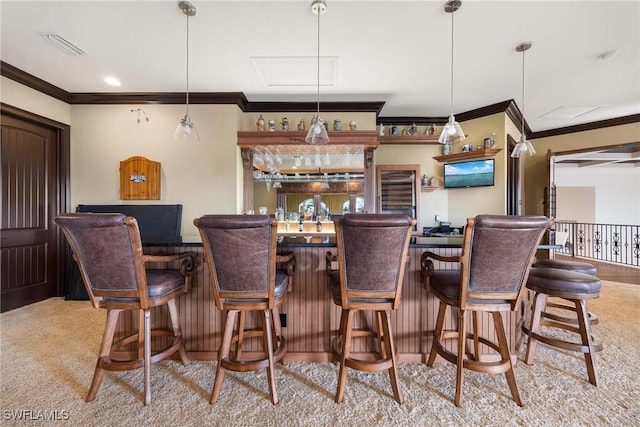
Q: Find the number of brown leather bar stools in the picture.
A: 6